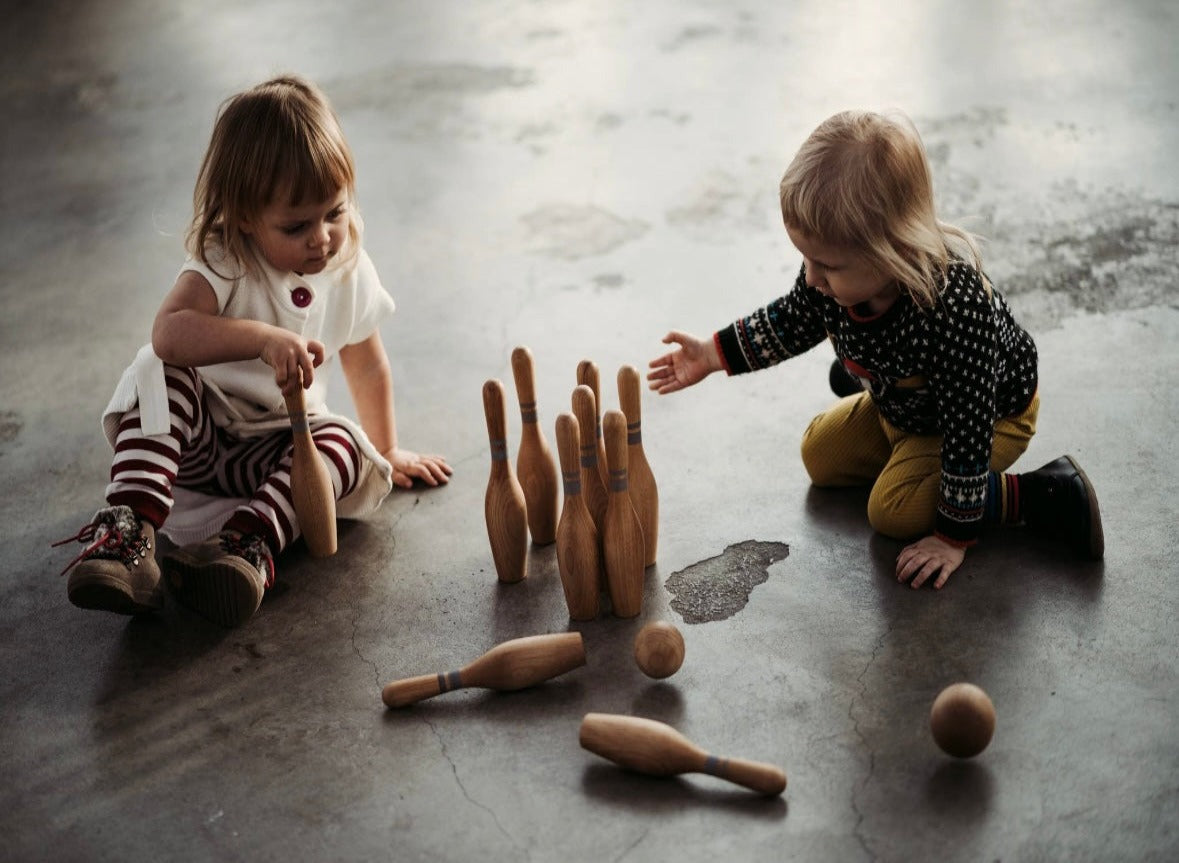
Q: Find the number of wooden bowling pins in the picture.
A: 10